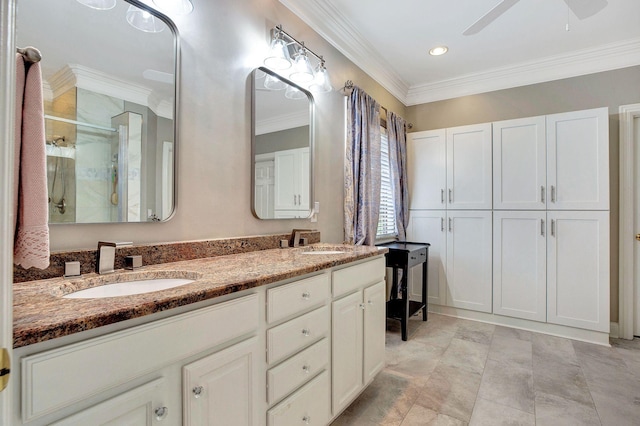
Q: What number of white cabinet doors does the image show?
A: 12